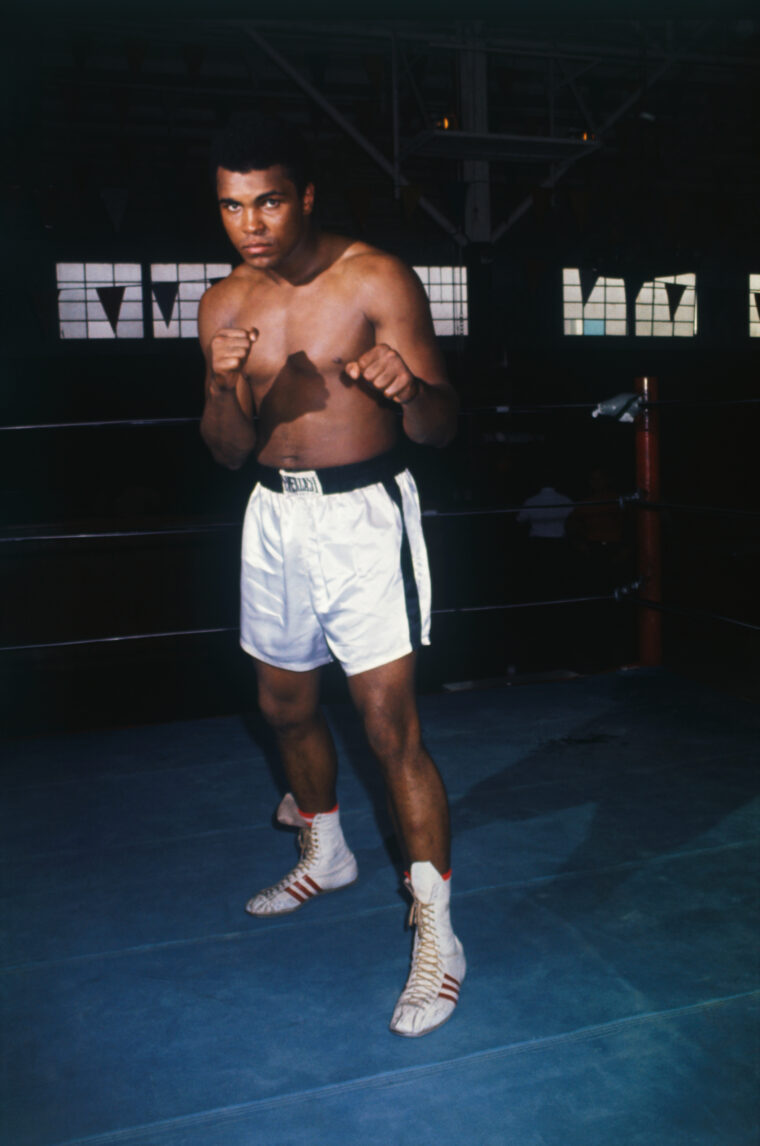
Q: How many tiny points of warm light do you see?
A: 2